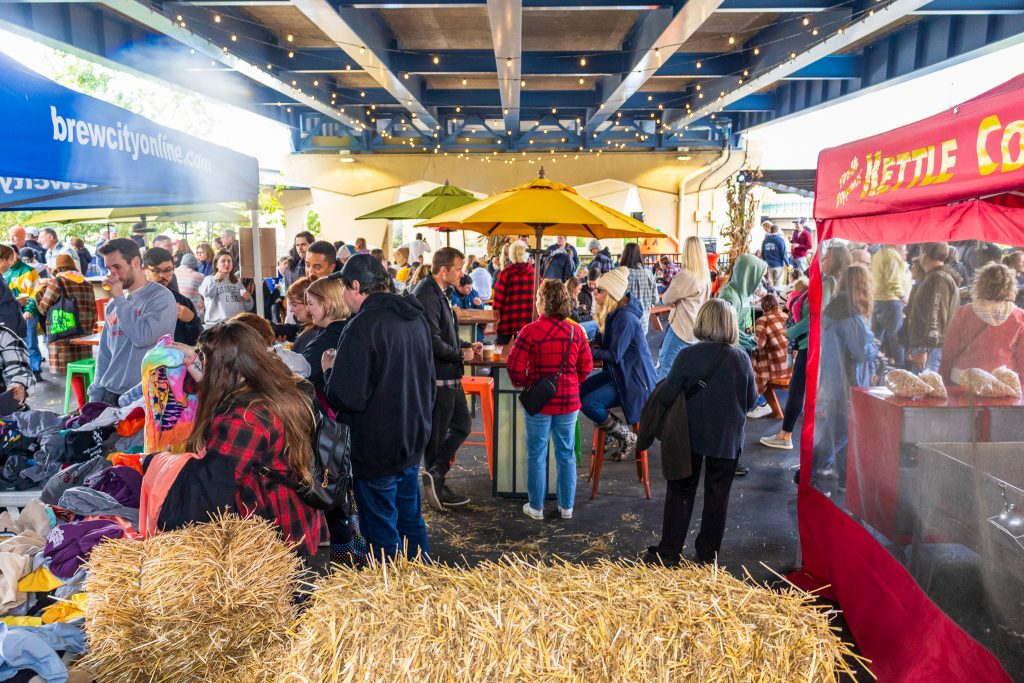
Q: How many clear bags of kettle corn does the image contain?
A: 4